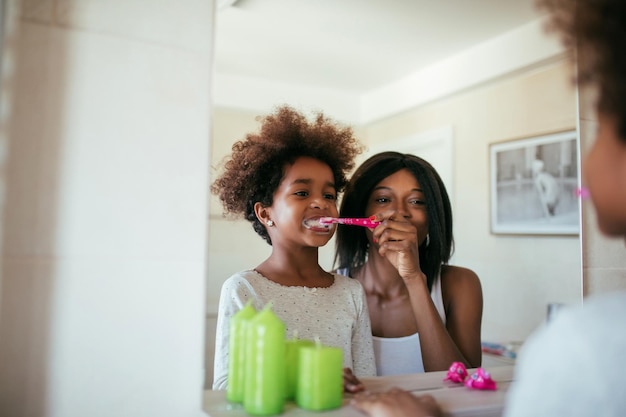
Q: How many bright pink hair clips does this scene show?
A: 2